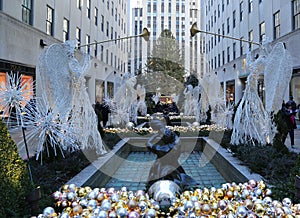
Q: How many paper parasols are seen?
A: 0